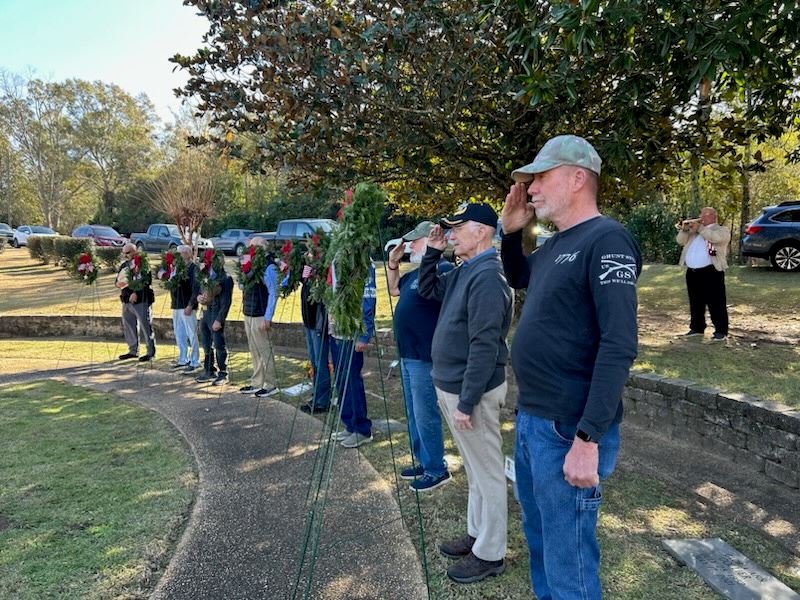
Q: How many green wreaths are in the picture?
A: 8